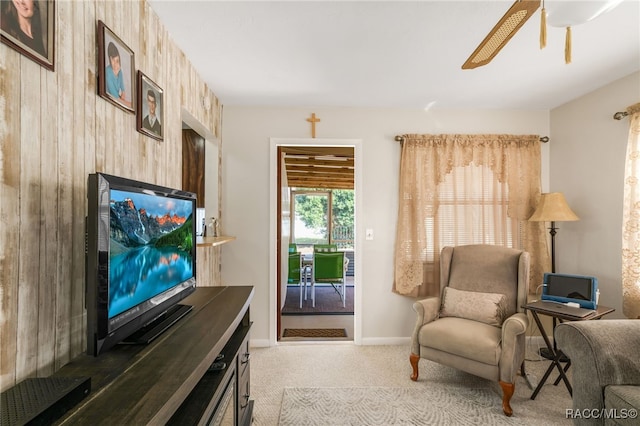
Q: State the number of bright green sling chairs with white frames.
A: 4